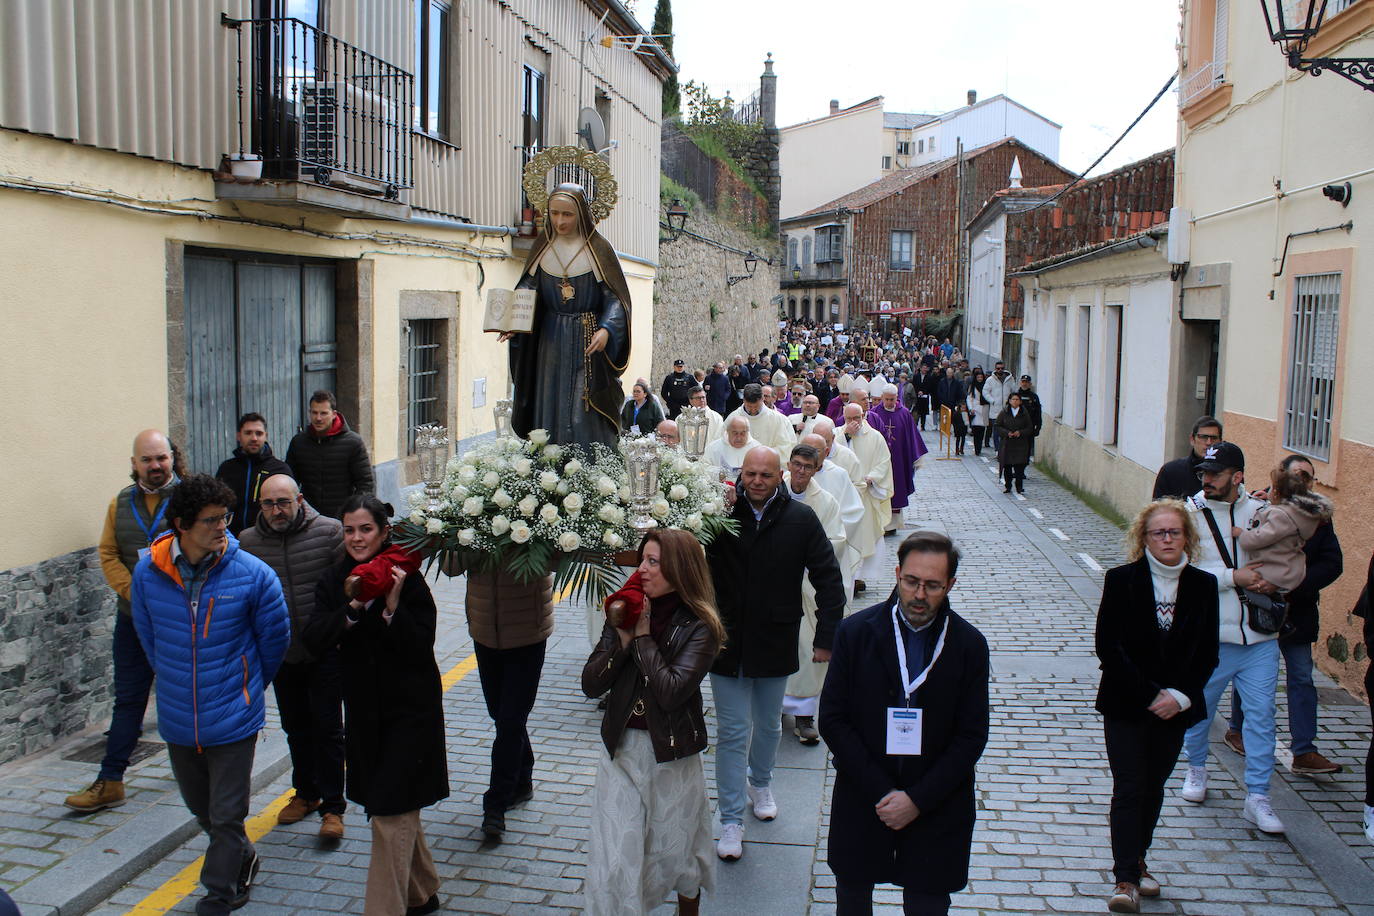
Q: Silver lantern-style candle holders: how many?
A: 4